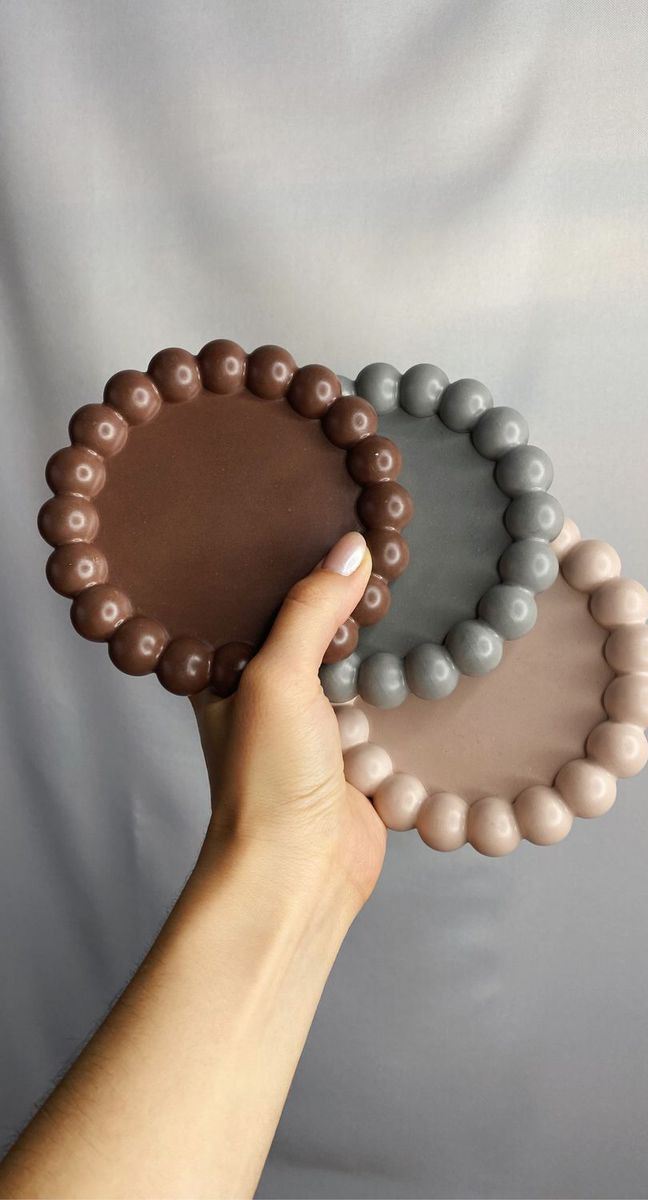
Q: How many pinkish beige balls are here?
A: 13